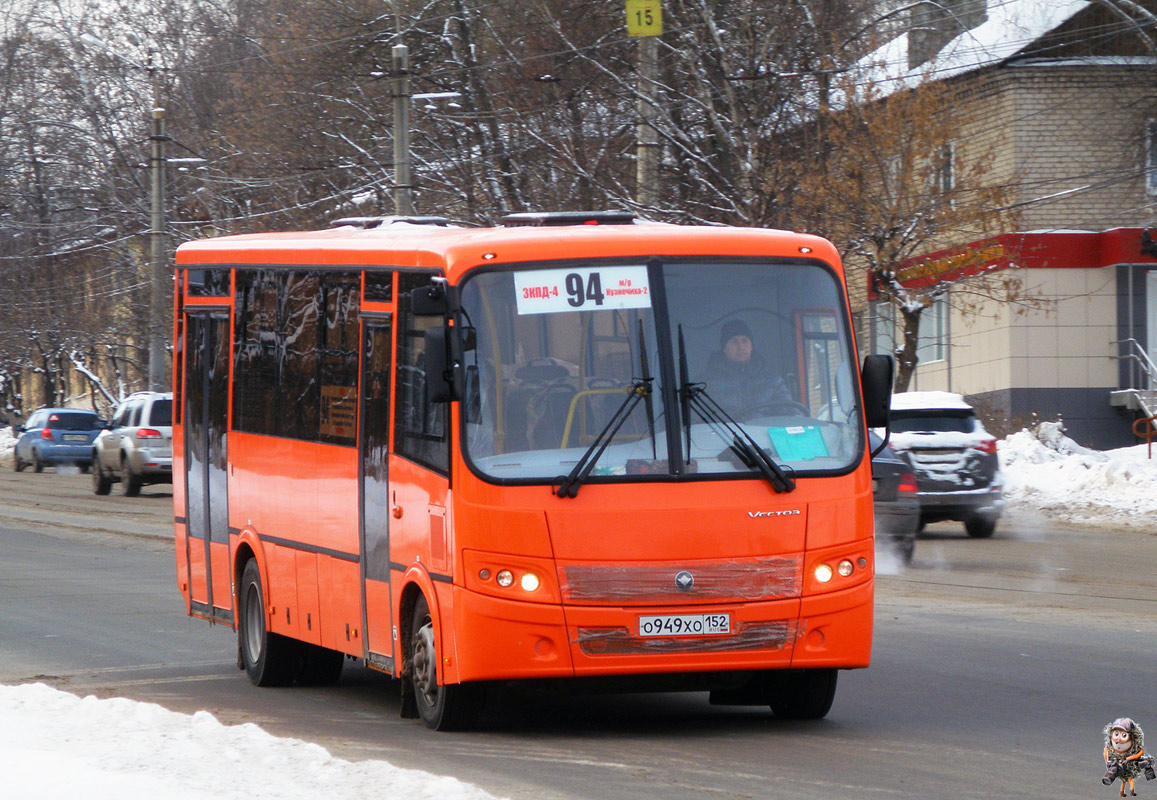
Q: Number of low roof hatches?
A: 2